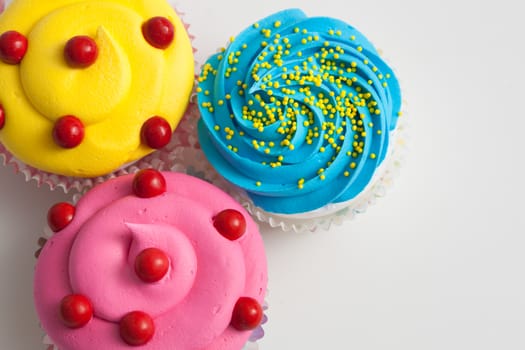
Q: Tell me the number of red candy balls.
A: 13